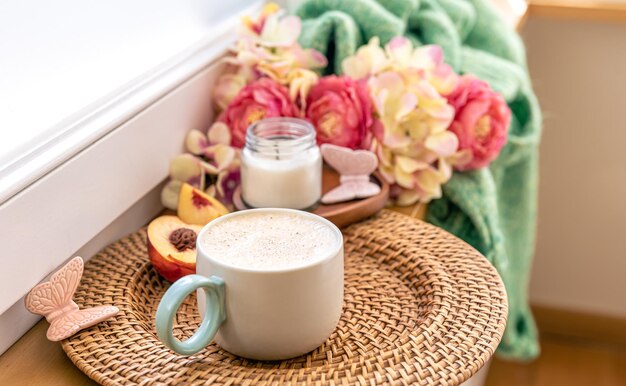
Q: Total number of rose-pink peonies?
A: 3